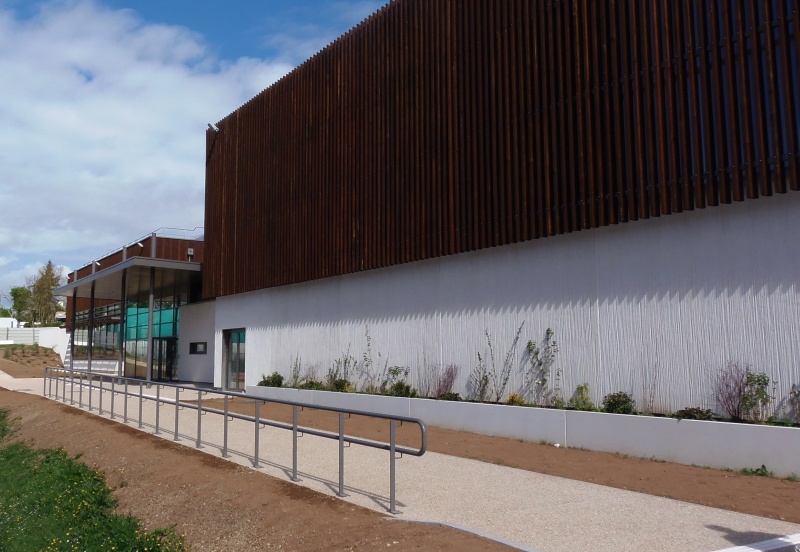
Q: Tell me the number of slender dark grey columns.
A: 4